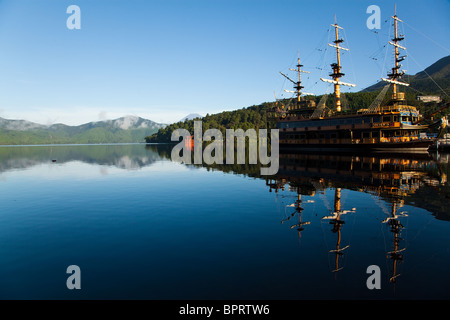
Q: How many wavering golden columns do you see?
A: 3